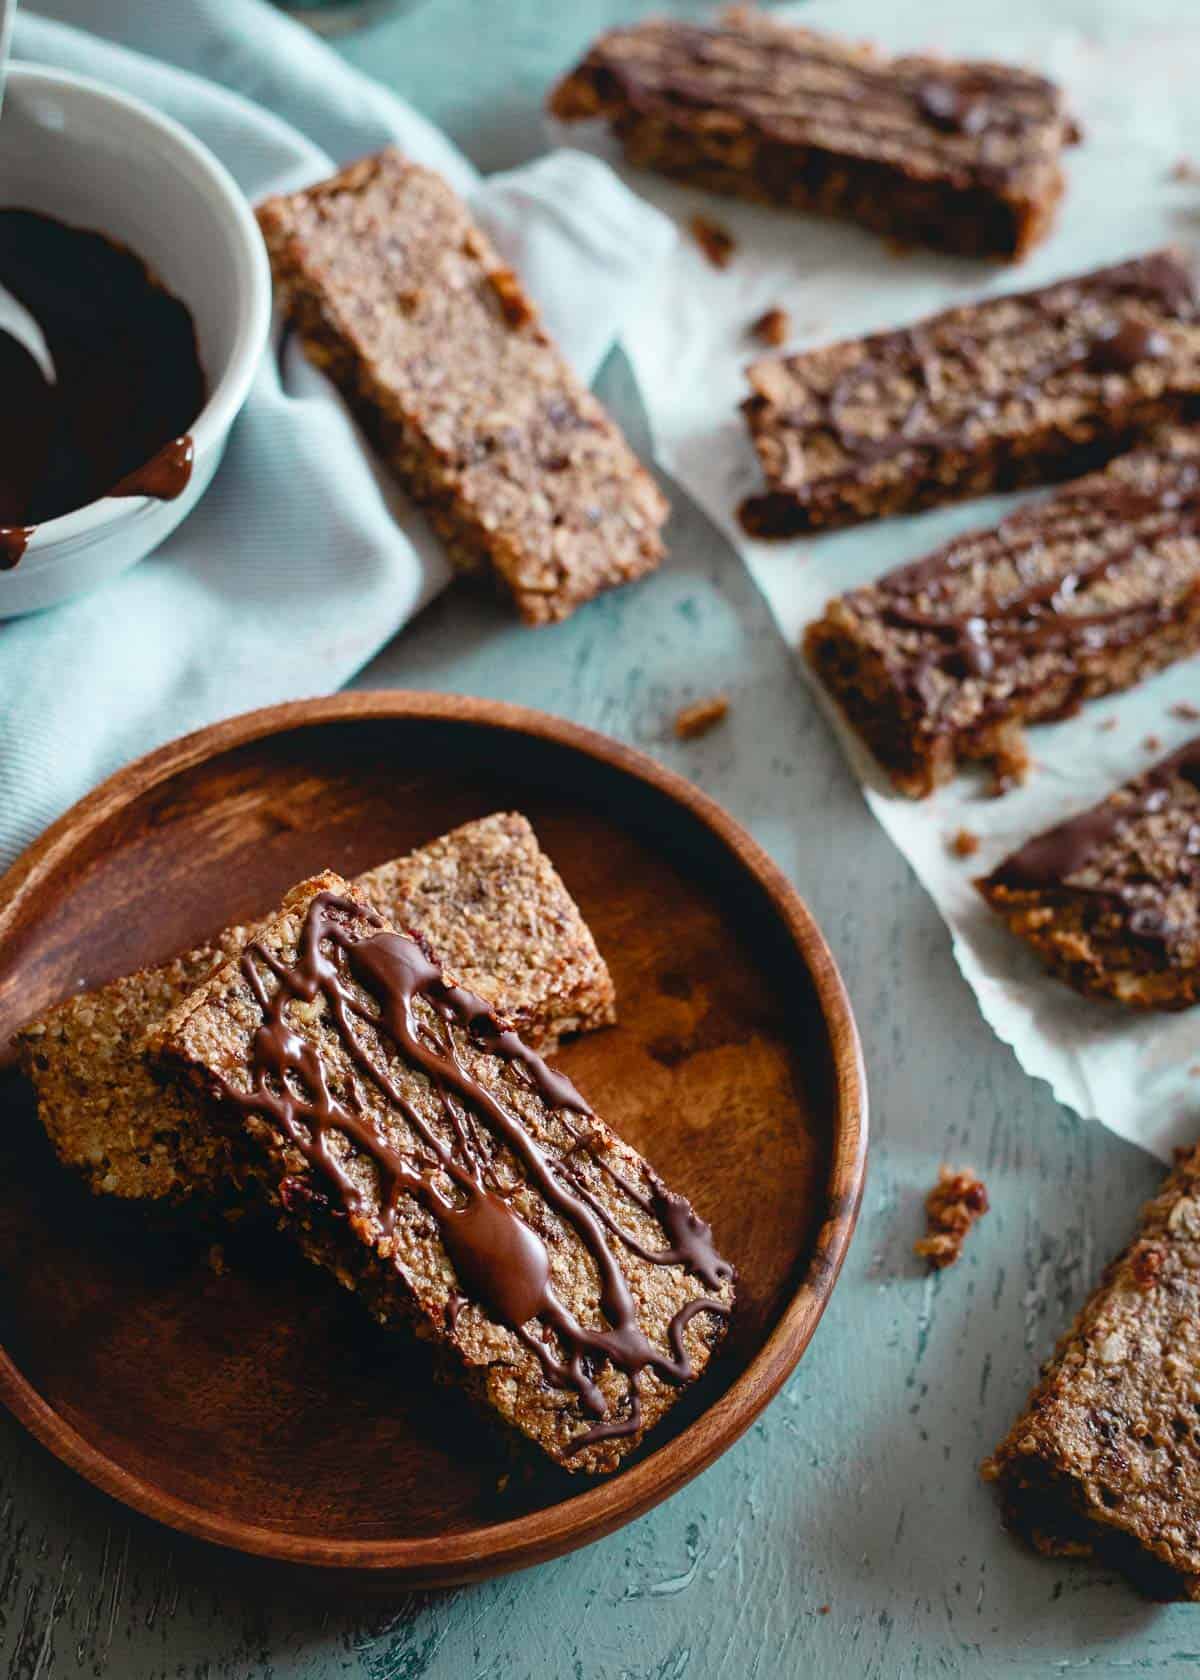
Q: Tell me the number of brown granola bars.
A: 8